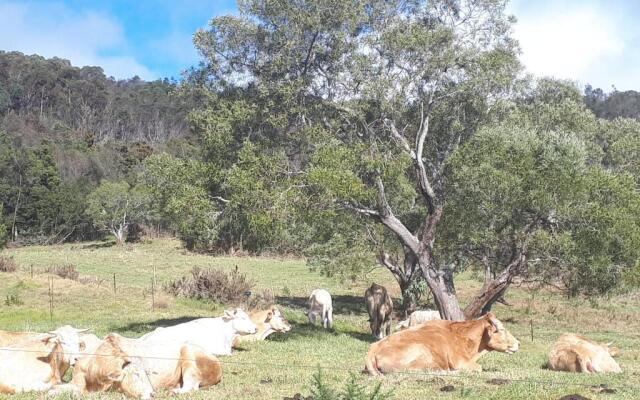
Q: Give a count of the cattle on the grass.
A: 9